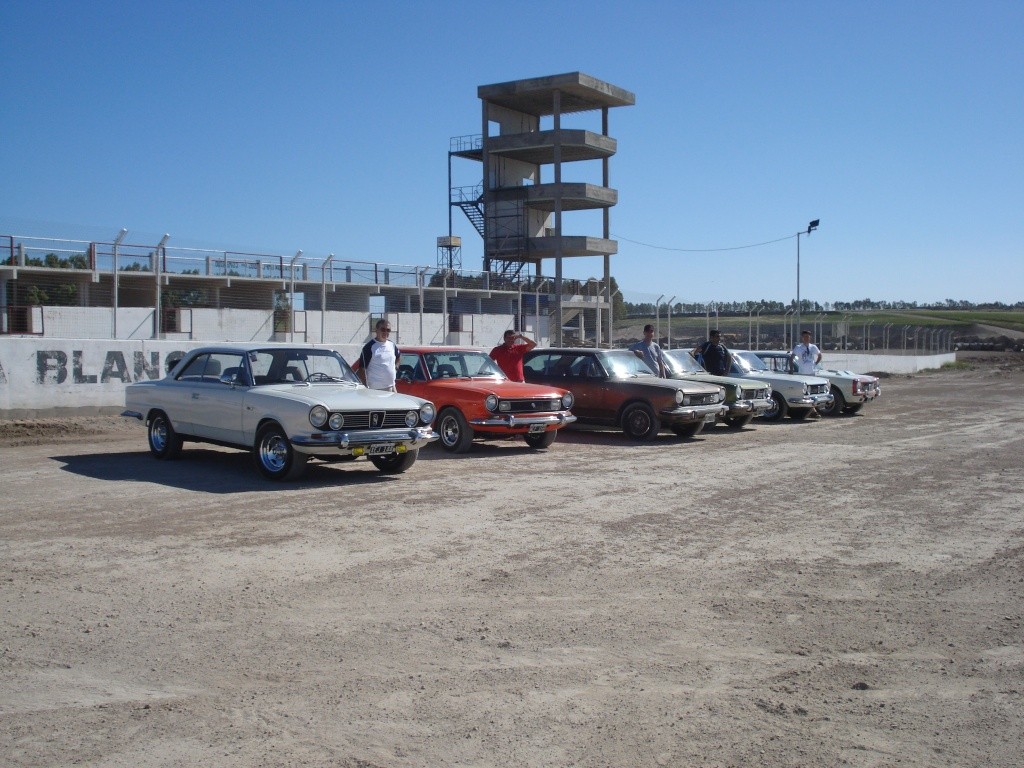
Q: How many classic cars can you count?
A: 6